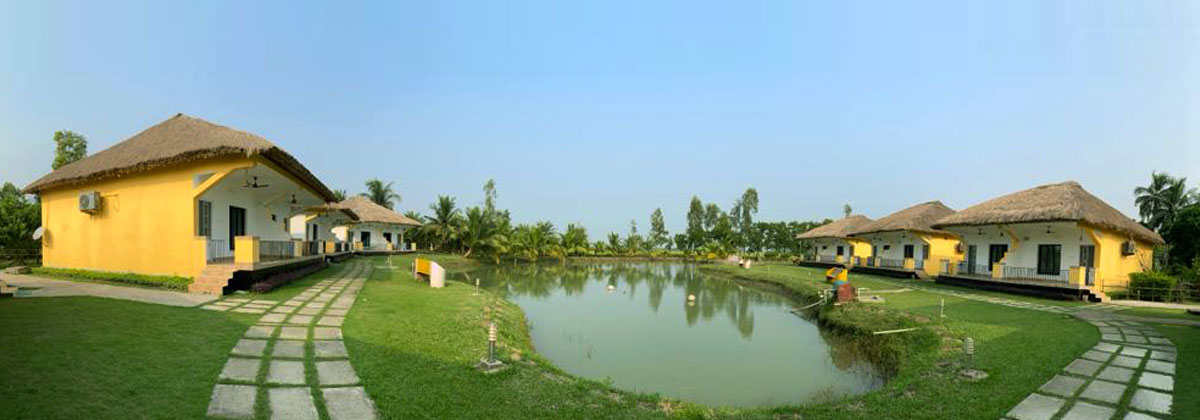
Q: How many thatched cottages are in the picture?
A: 6